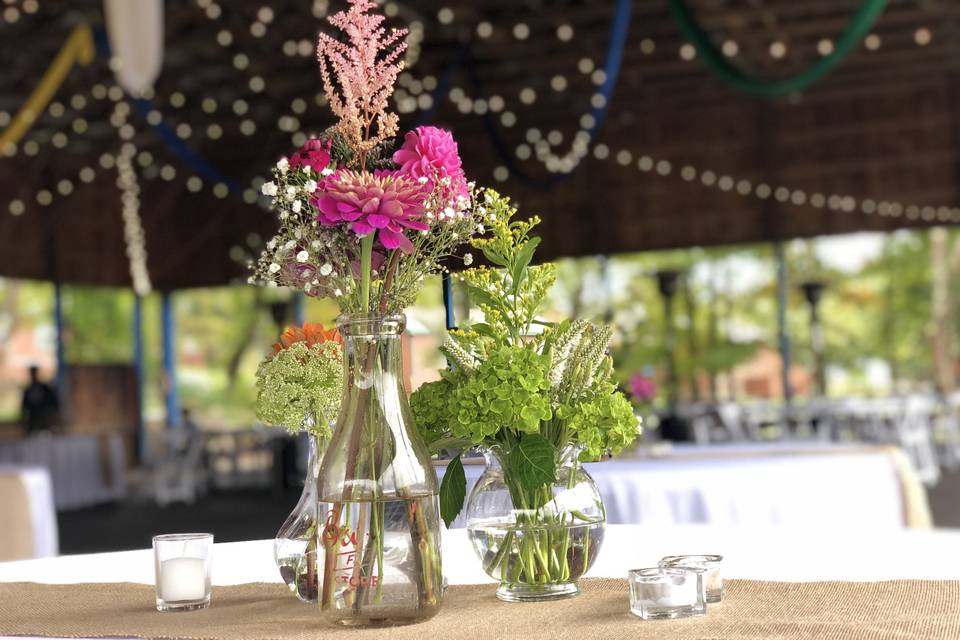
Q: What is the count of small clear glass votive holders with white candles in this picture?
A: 3